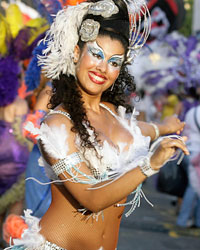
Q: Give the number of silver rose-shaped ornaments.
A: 2